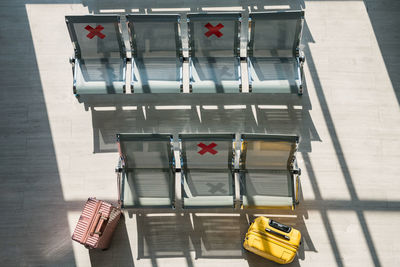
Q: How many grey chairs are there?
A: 7